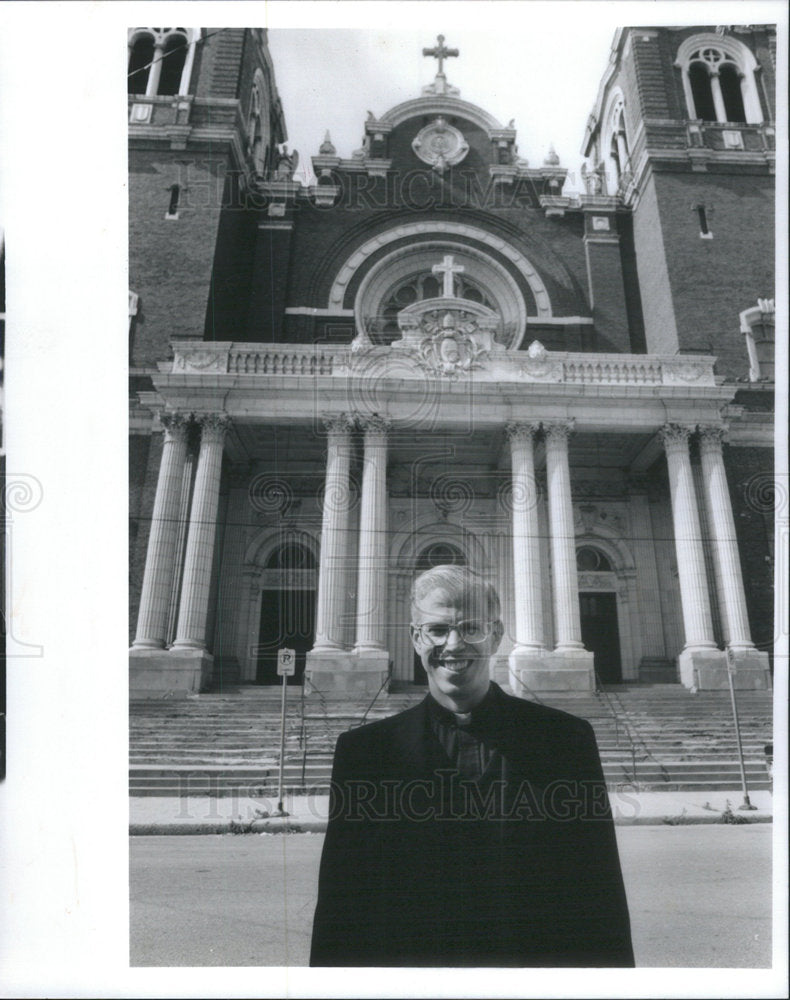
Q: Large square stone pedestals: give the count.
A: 4